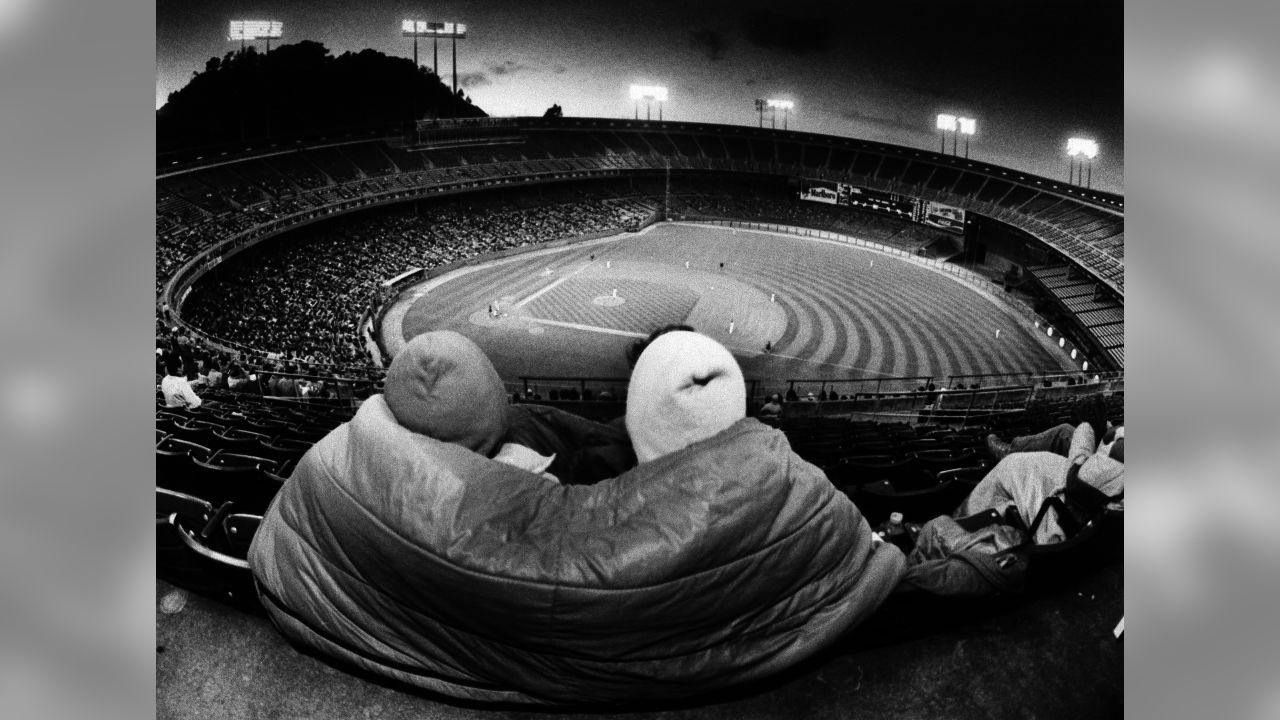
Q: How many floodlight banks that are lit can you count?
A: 6